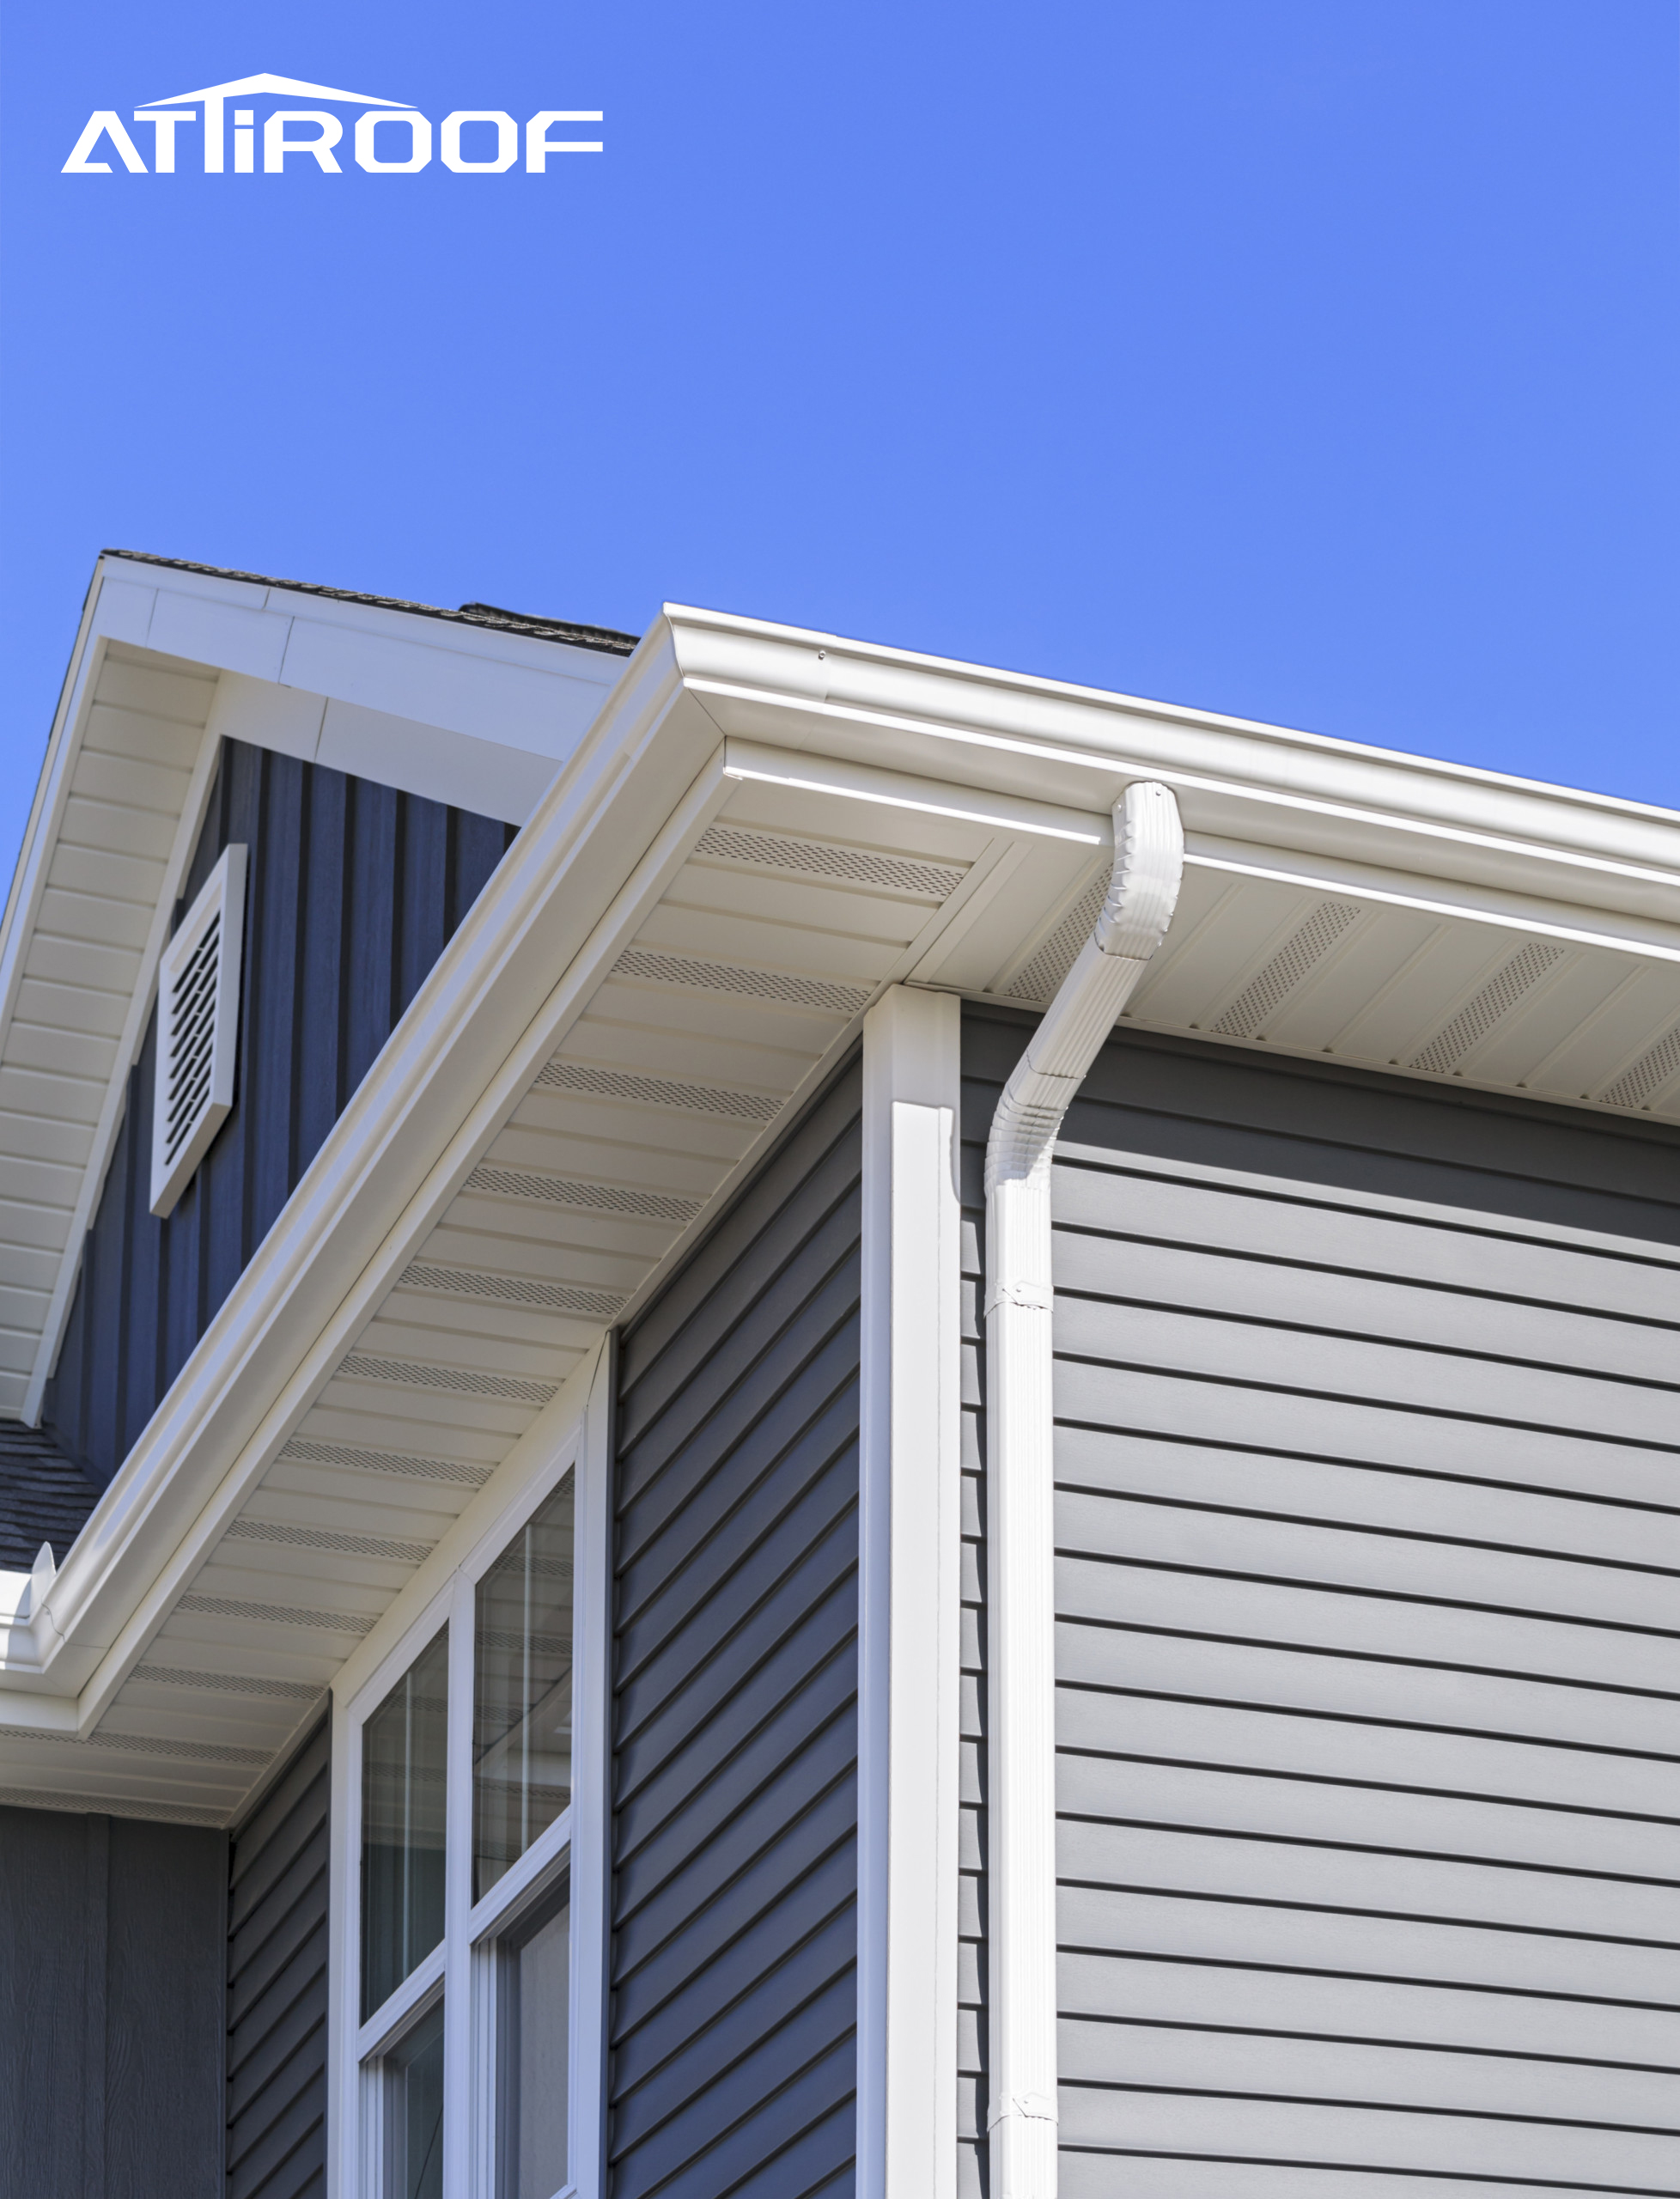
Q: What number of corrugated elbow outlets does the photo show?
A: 2